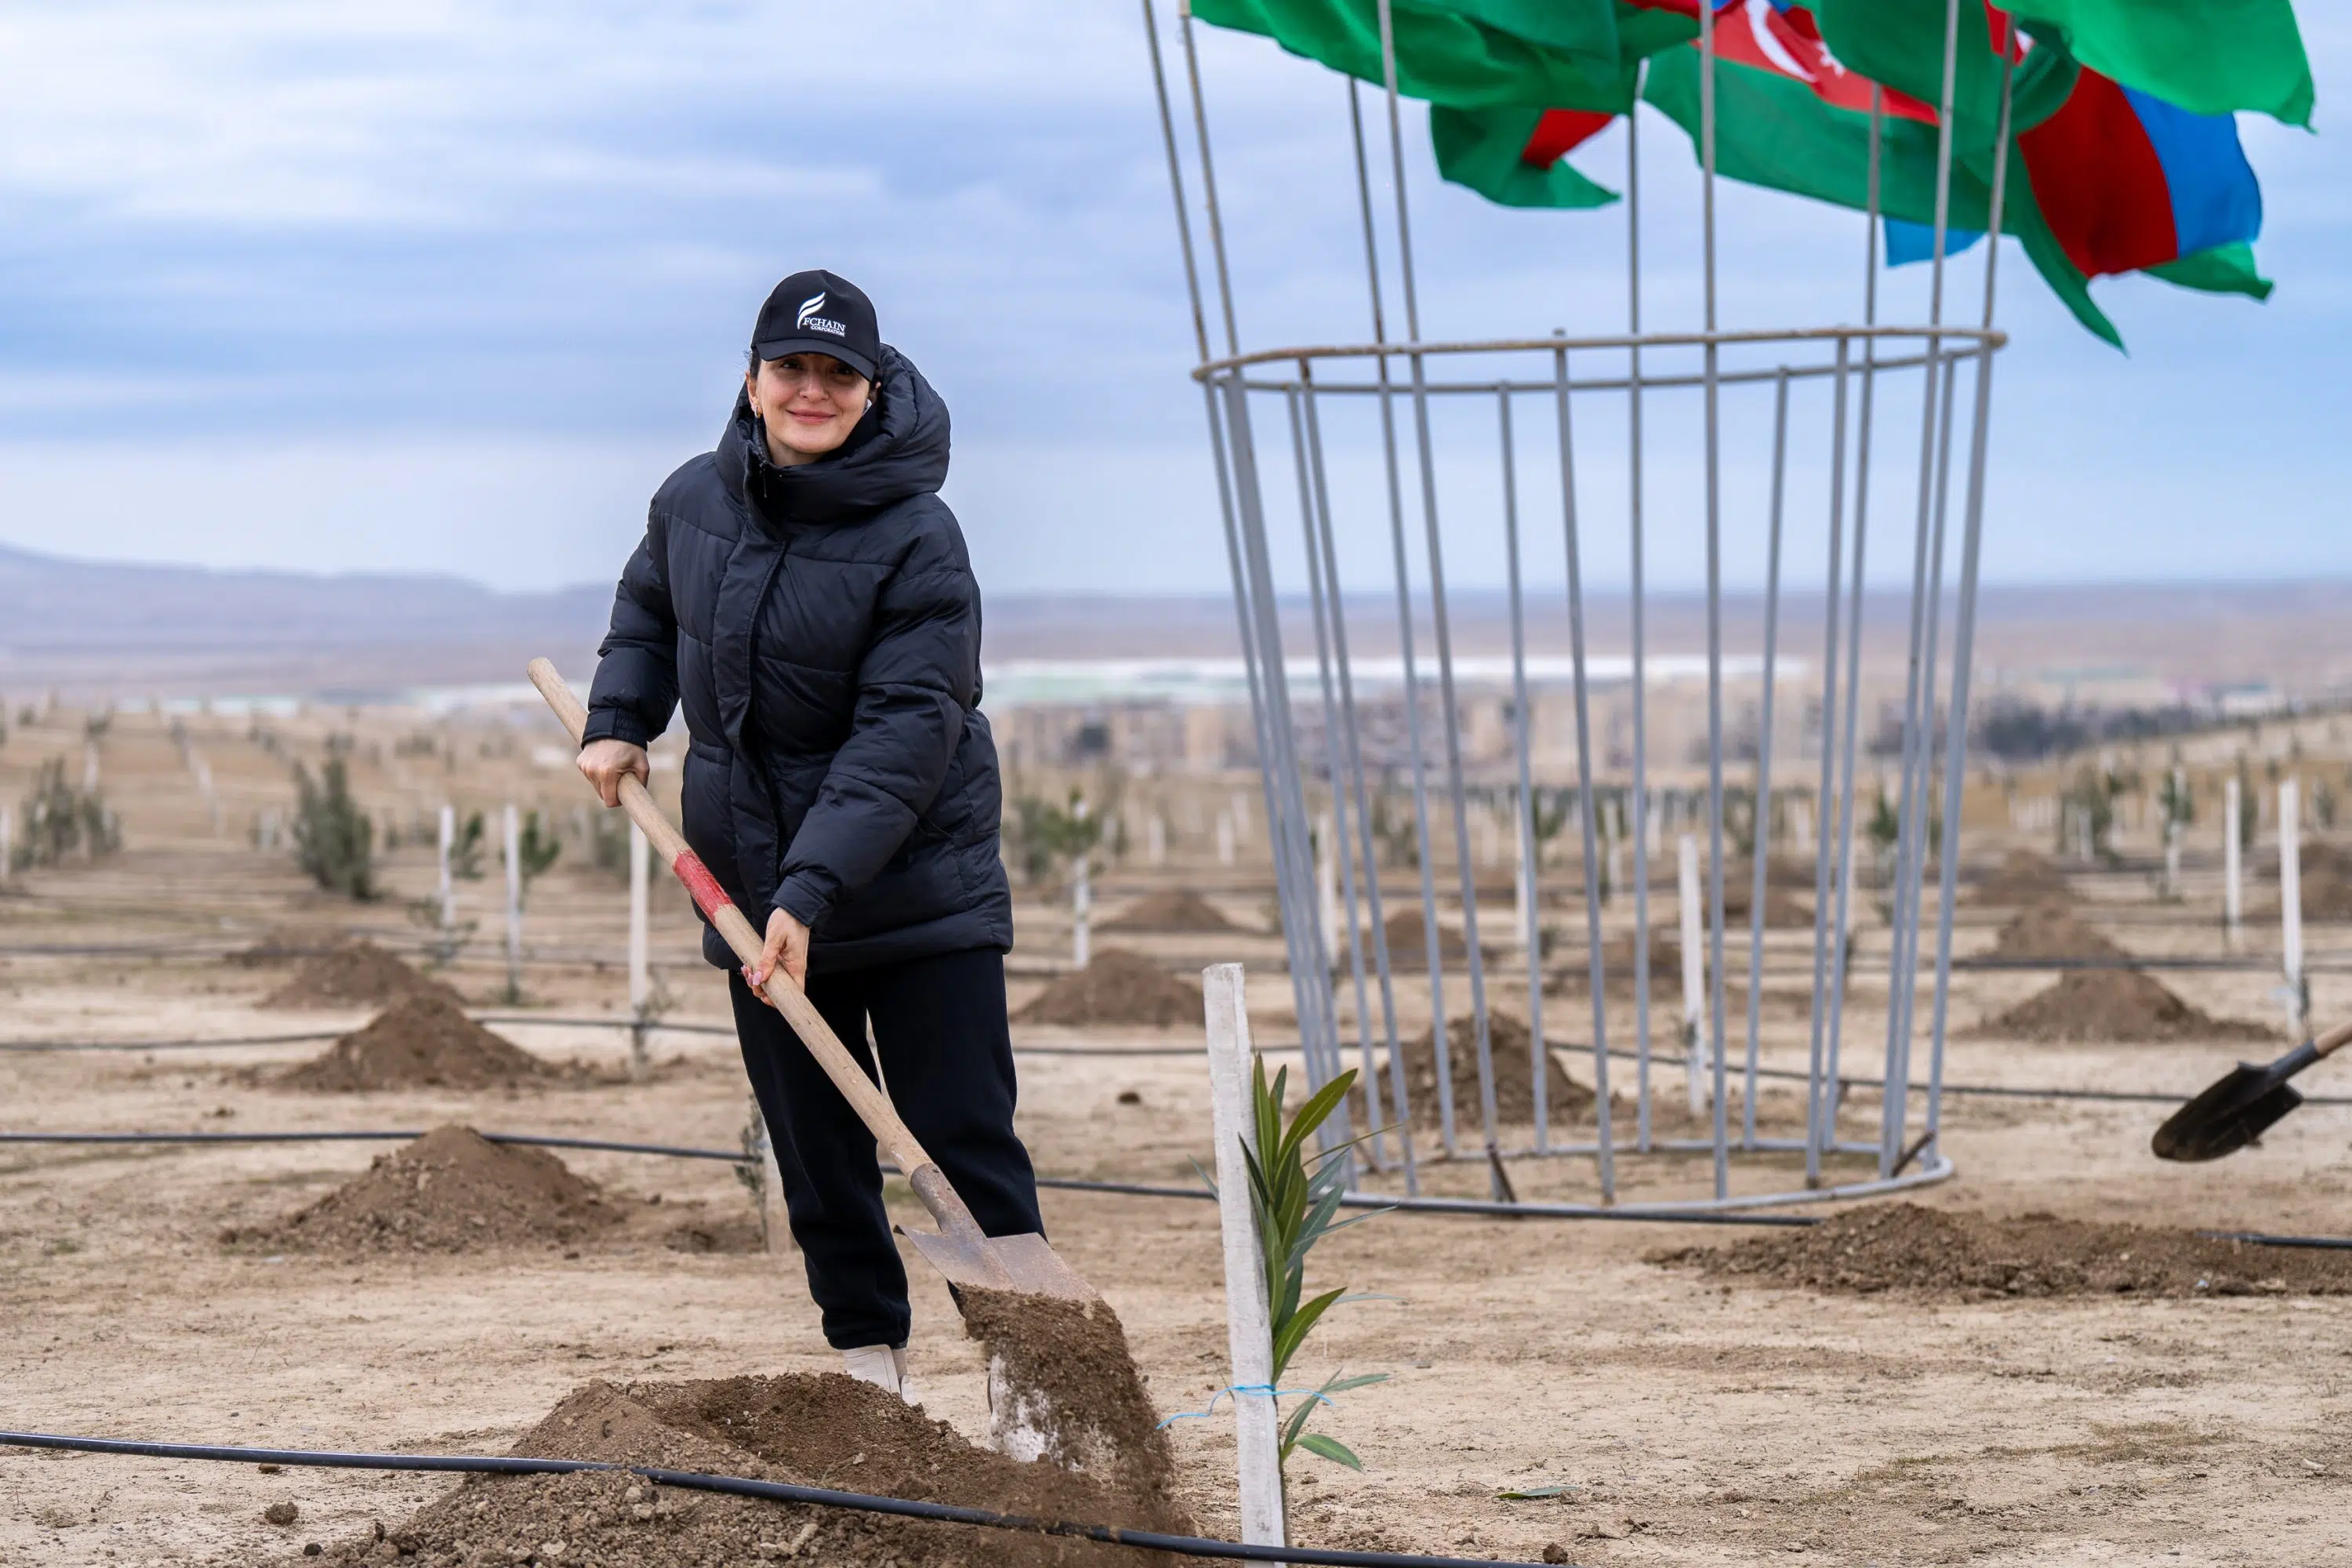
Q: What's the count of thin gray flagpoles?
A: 9